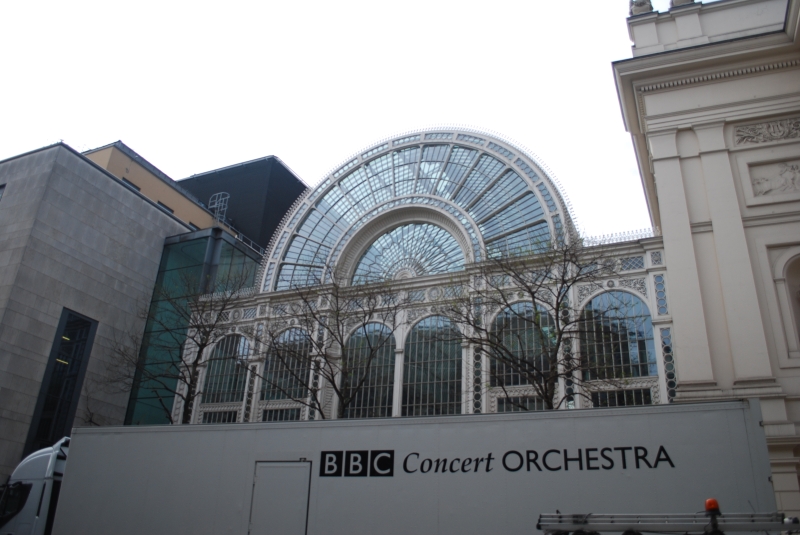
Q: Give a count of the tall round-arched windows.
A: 6